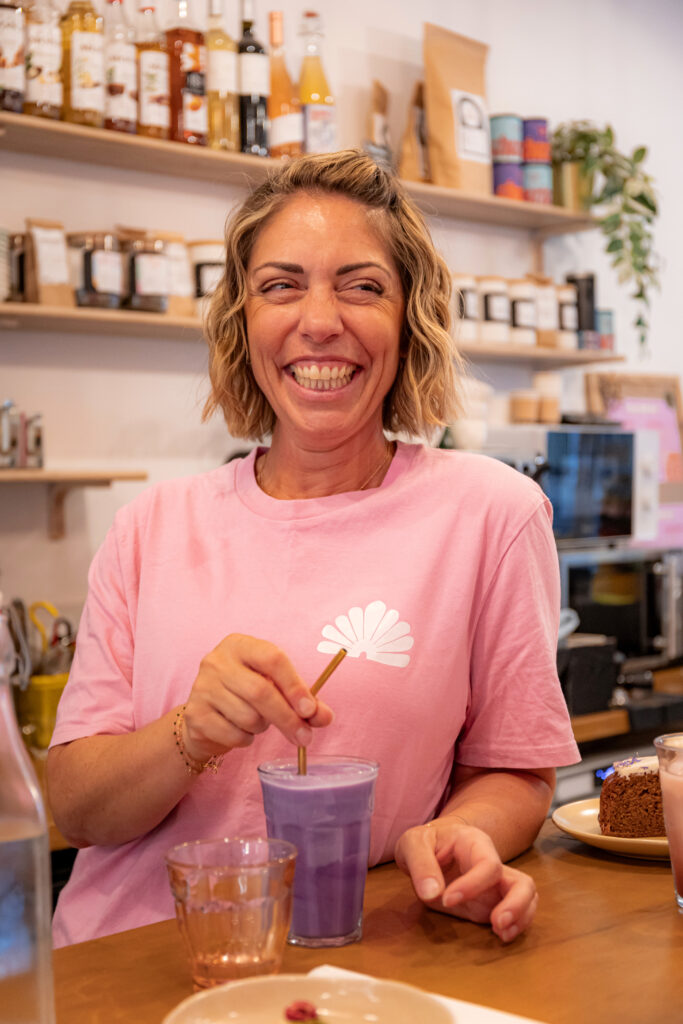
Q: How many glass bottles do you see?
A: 11